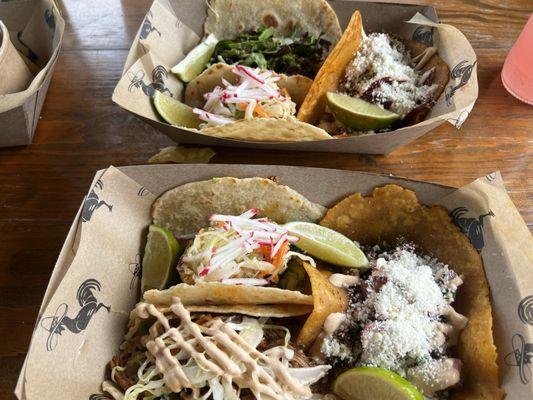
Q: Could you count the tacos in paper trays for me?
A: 6